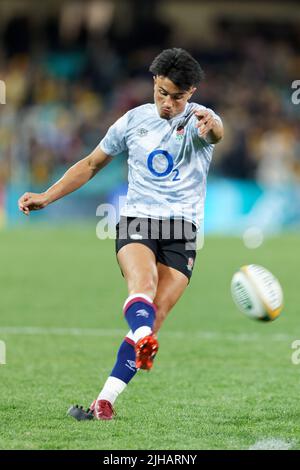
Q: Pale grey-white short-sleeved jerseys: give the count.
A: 1